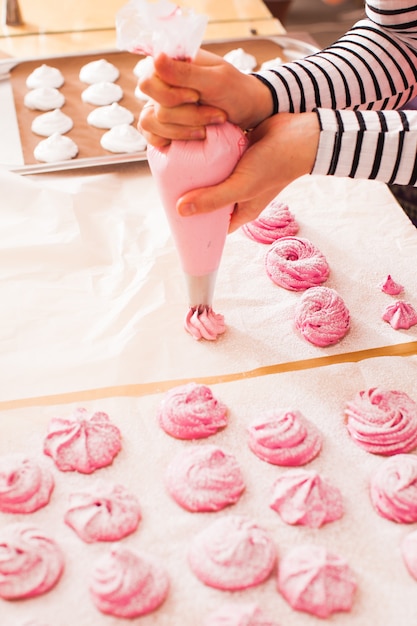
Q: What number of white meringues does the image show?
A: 12